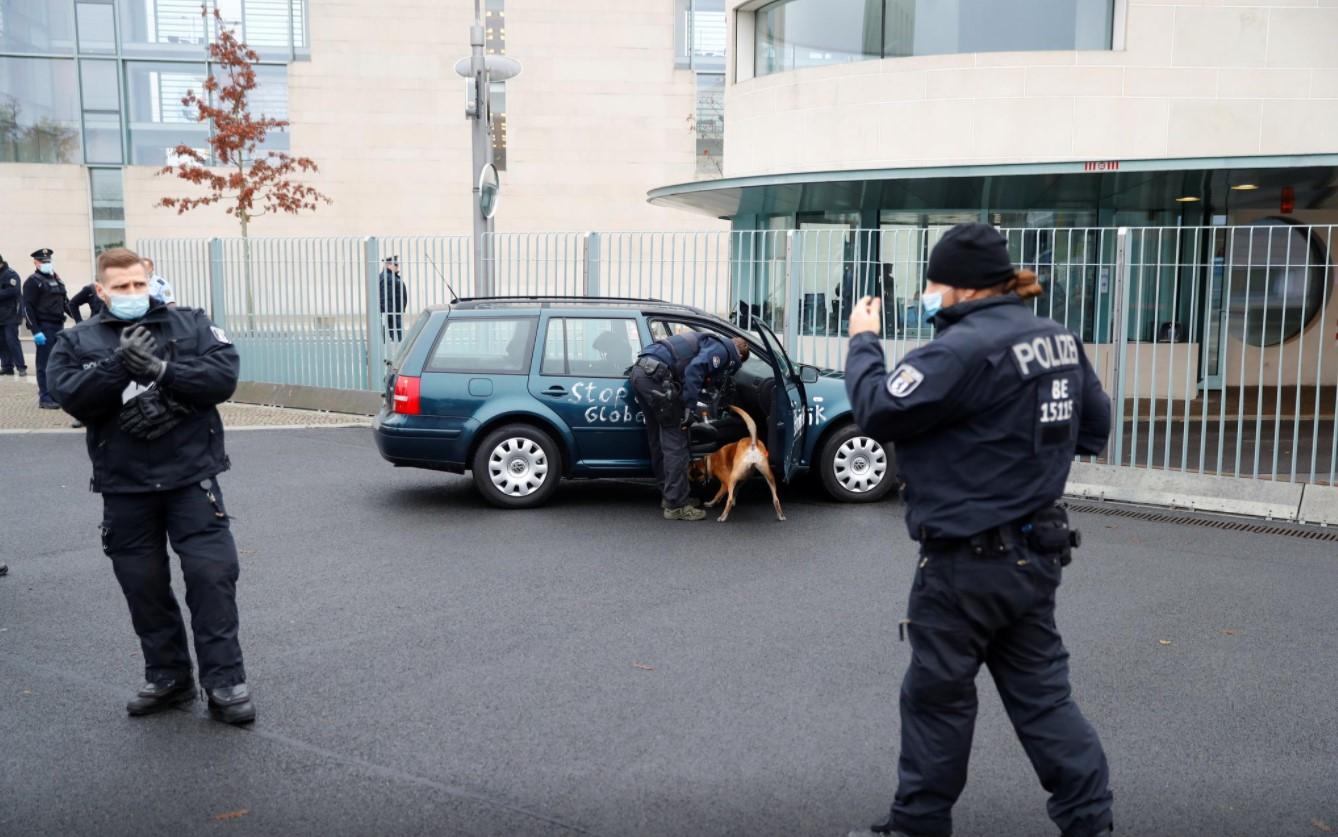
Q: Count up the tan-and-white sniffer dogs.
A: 1